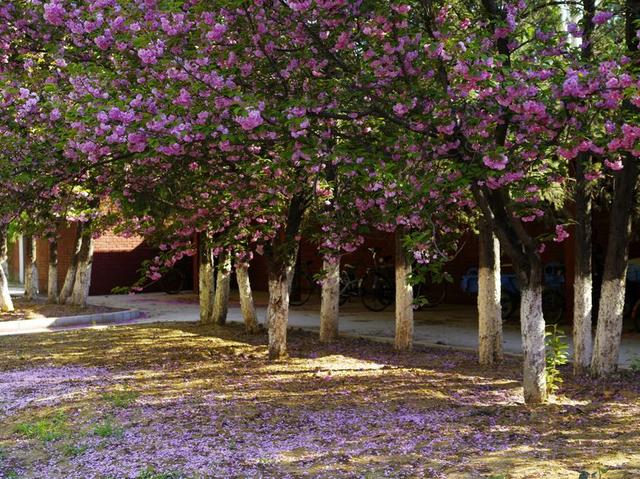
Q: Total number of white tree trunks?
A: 15